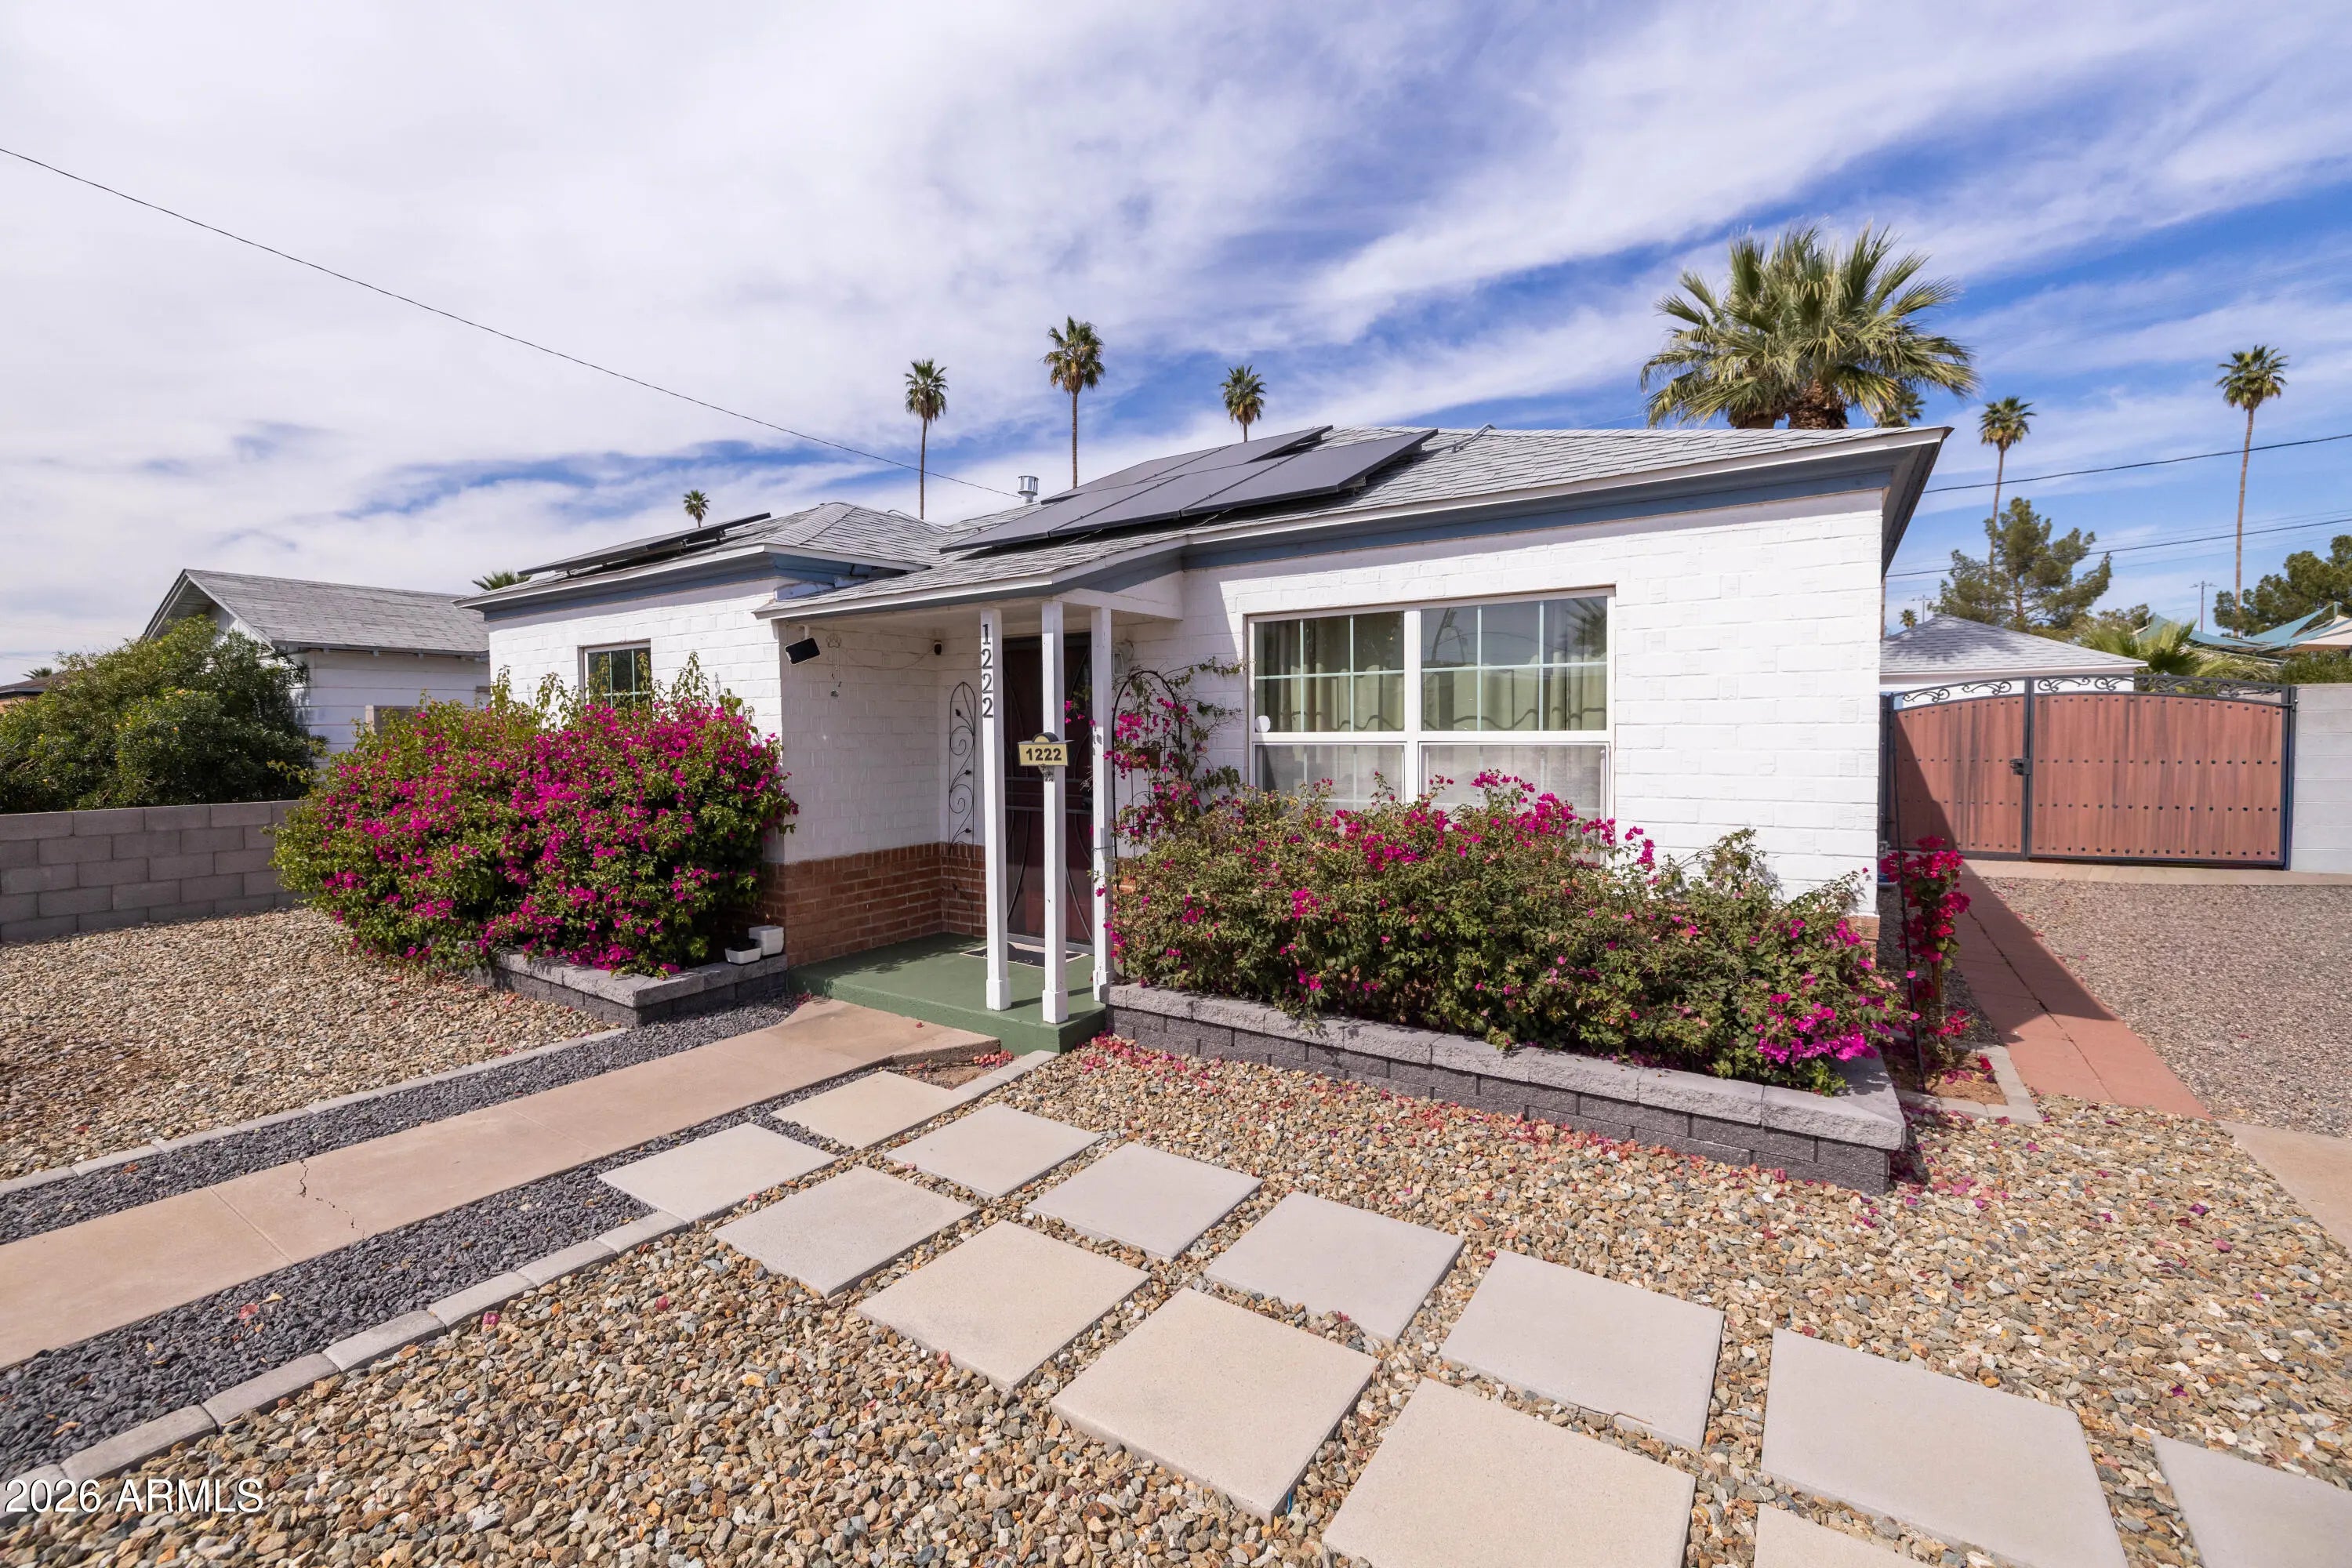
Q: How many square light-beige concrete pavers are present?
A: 13